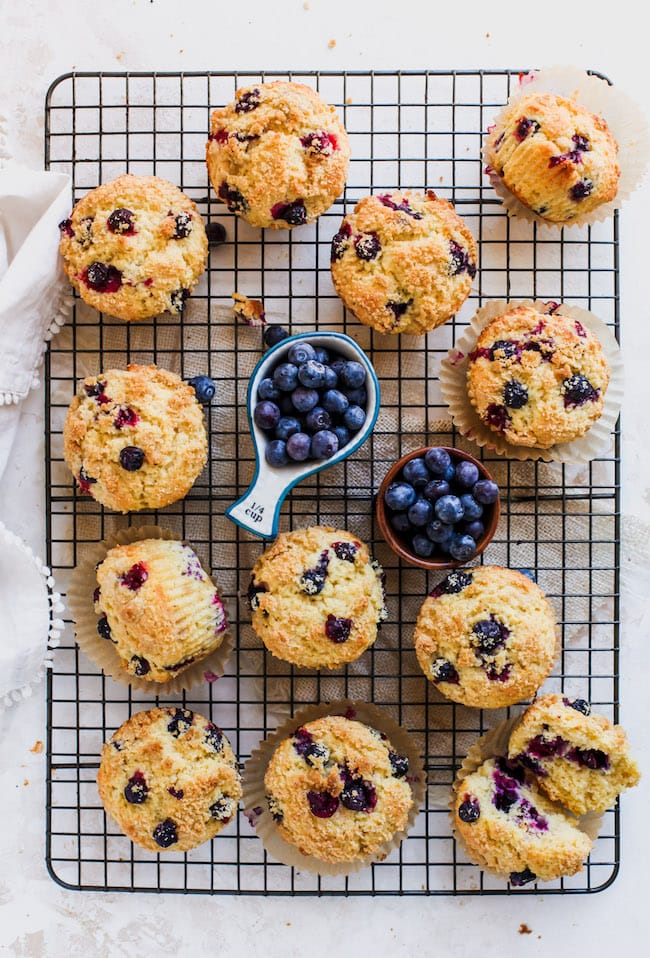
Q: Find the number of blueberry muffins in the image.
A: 12